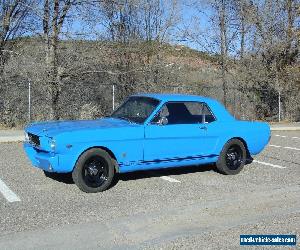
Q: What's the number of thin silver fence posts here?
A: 3